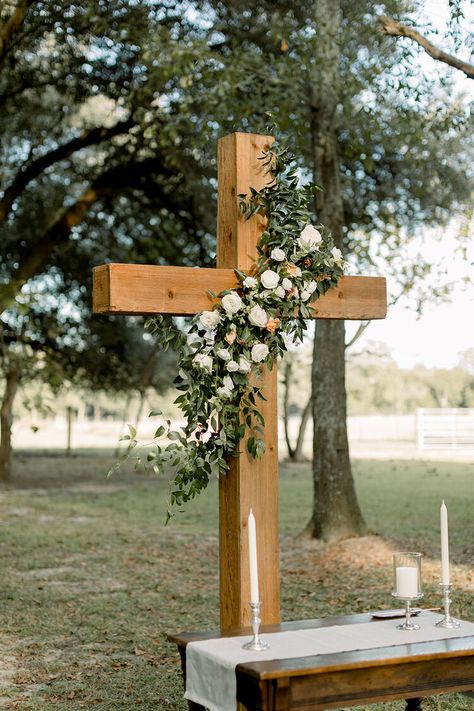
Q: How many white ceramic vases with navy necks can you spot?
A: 0